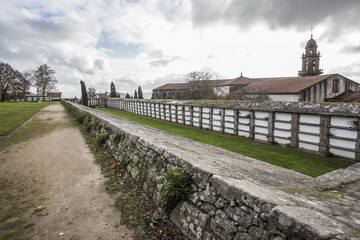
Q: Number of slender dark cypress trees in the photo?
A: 4